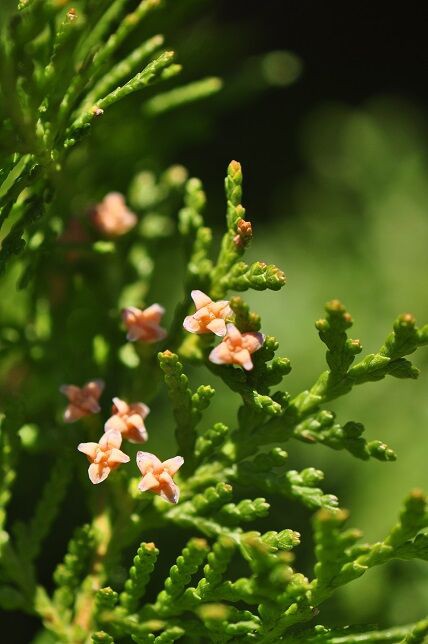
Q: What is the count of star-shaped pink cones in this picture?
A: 8